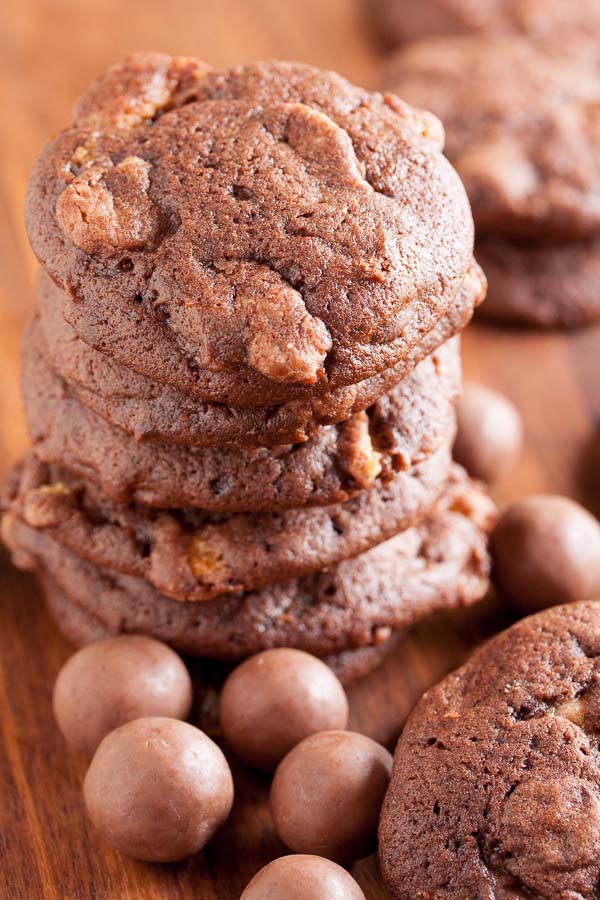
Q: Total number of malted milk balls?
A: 7